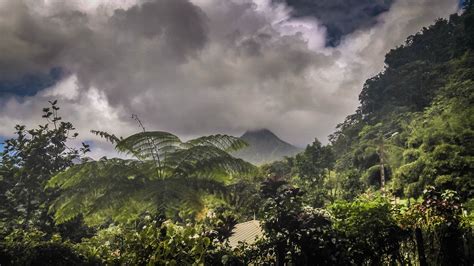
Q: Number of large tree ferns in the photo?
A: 1